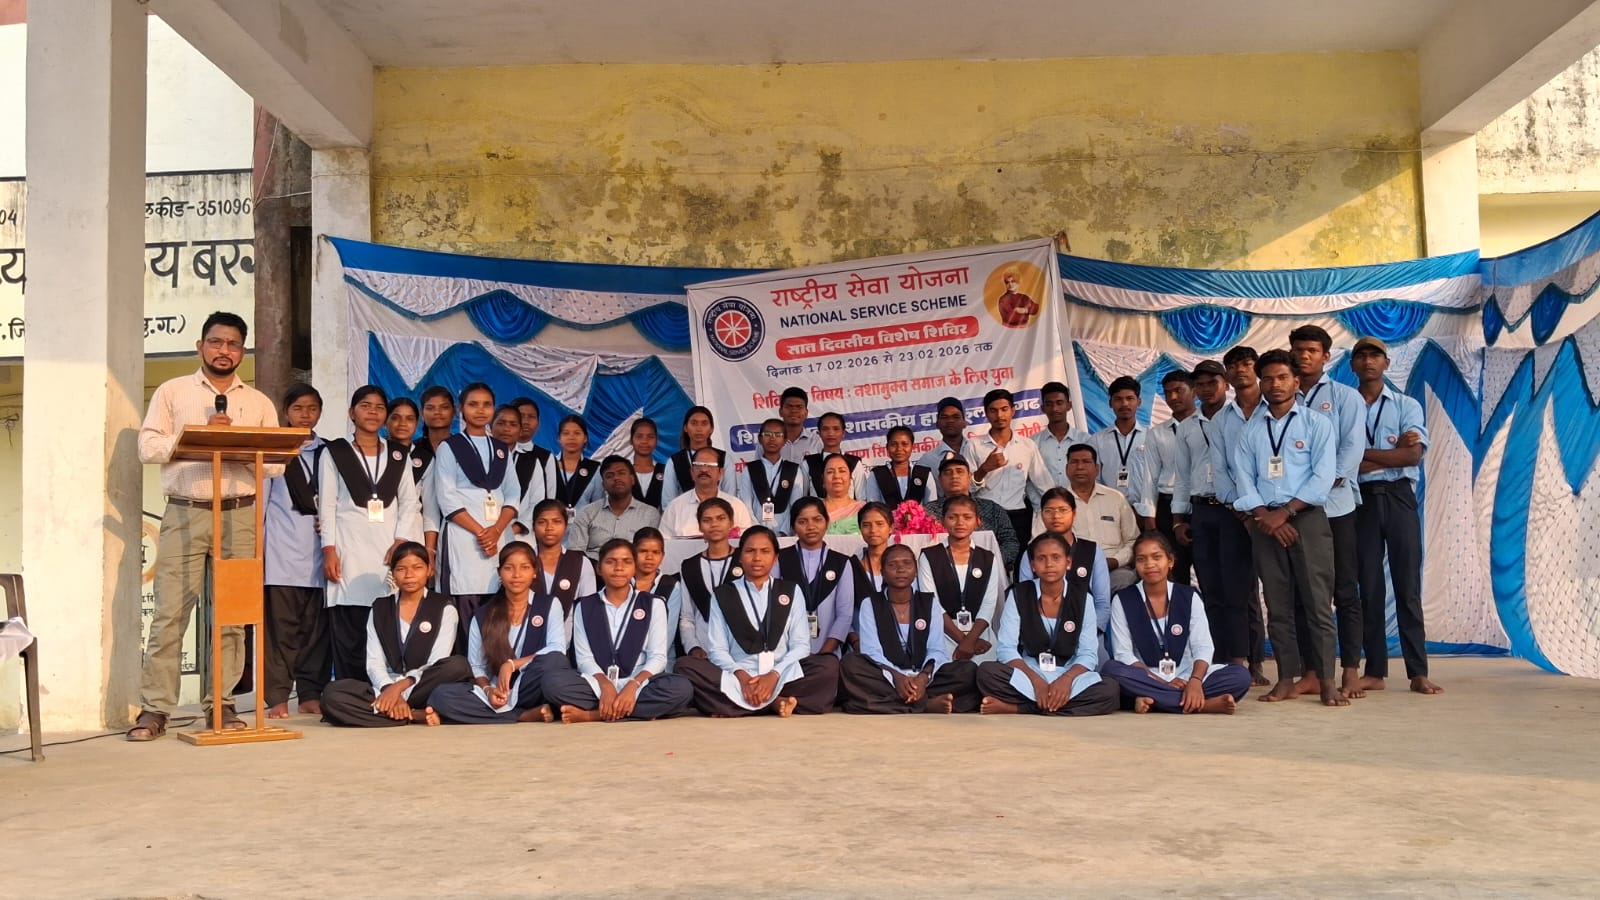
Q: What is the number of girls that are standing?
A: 13